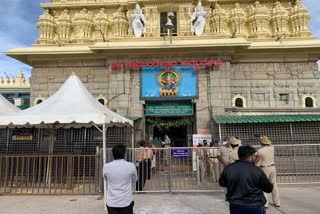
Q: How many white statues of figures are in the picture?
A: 2